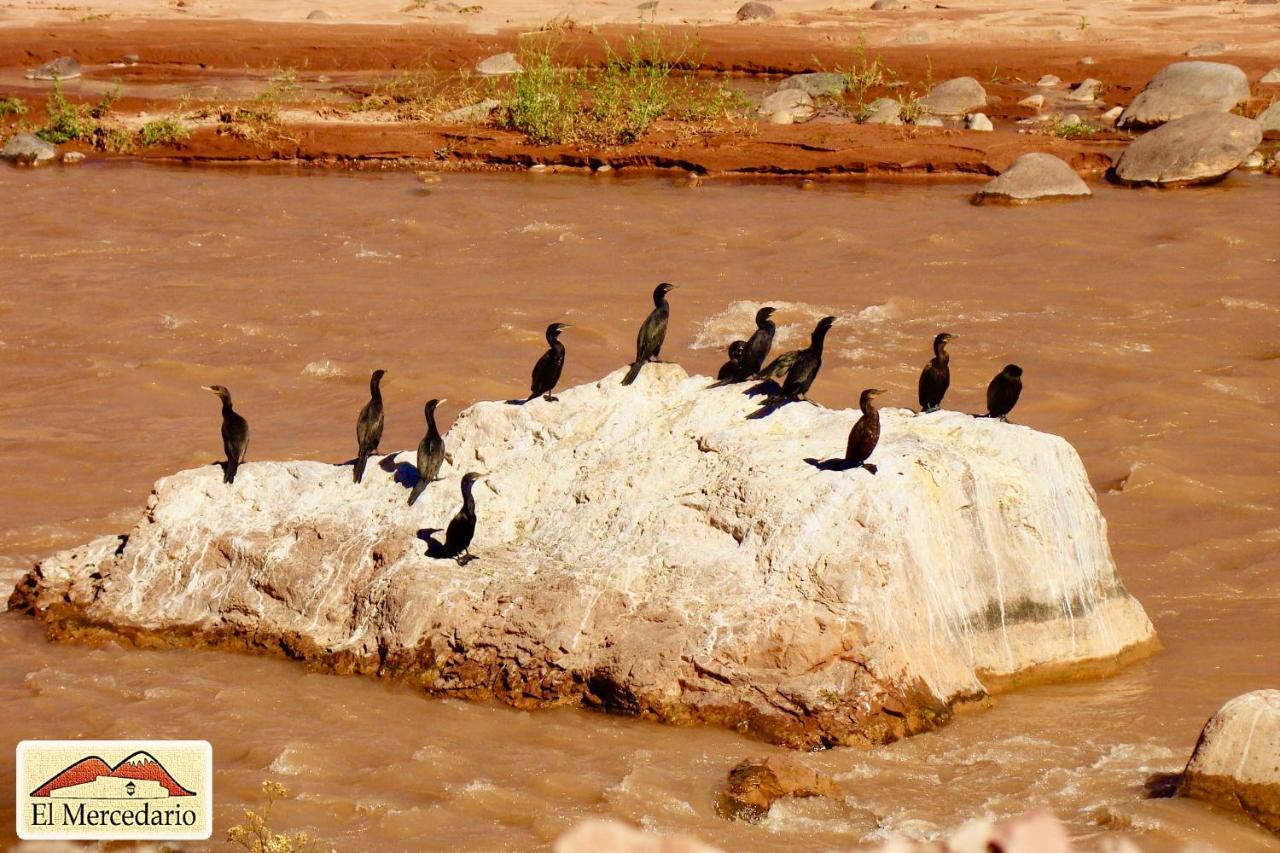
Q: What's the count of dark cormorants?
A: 12